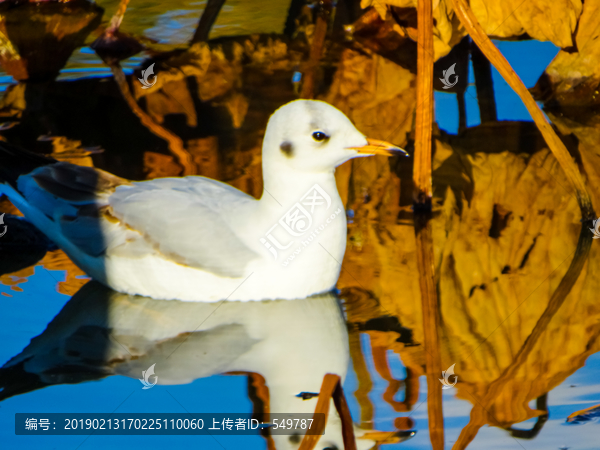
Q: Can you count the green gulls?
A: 0